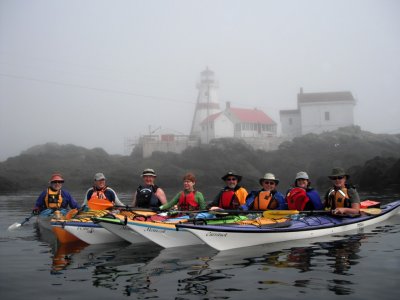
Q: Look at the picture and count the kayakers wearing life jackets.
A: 8